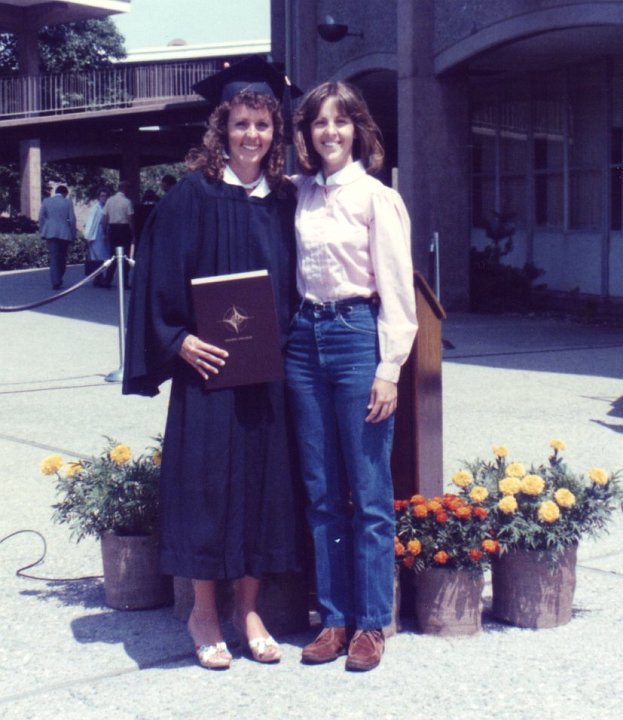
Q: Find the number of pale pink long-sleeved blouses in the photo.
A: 1